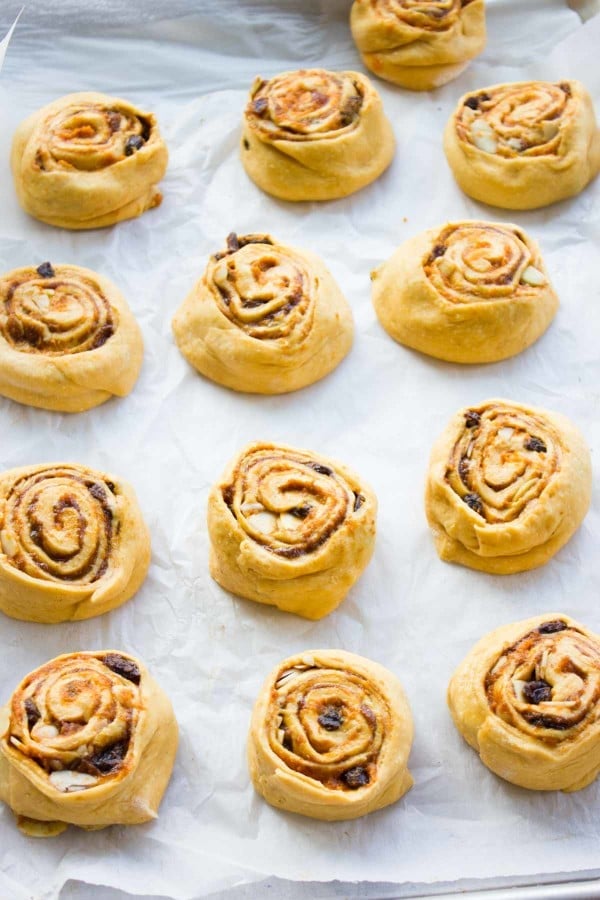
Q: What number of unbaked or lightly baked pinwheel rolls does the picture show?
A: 13